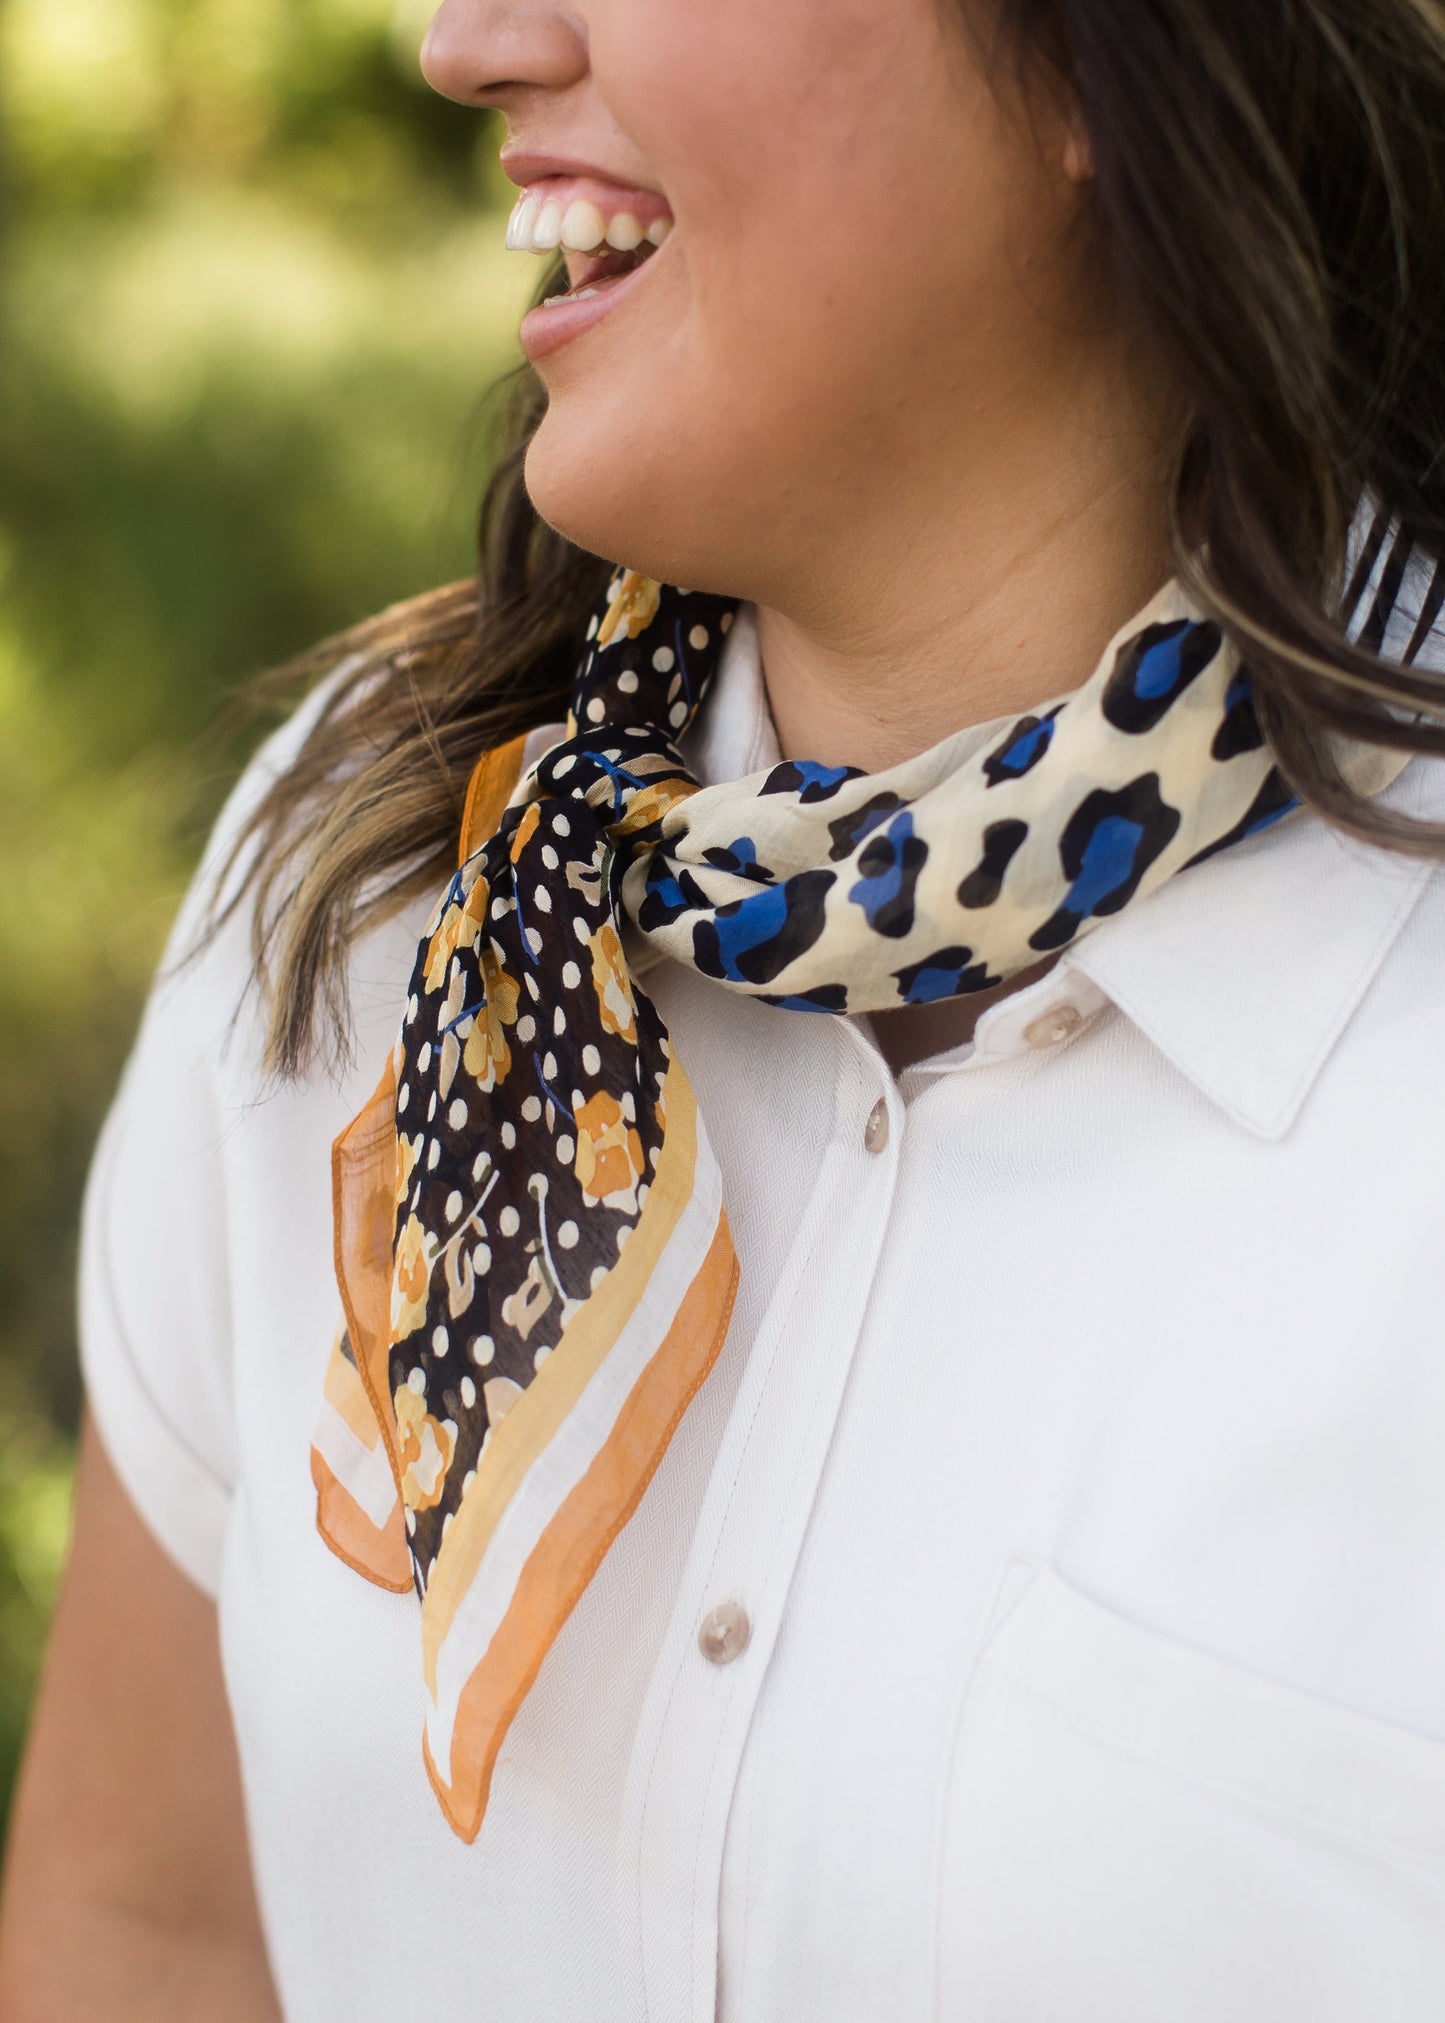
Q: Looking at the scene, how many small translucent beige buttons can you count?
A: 3